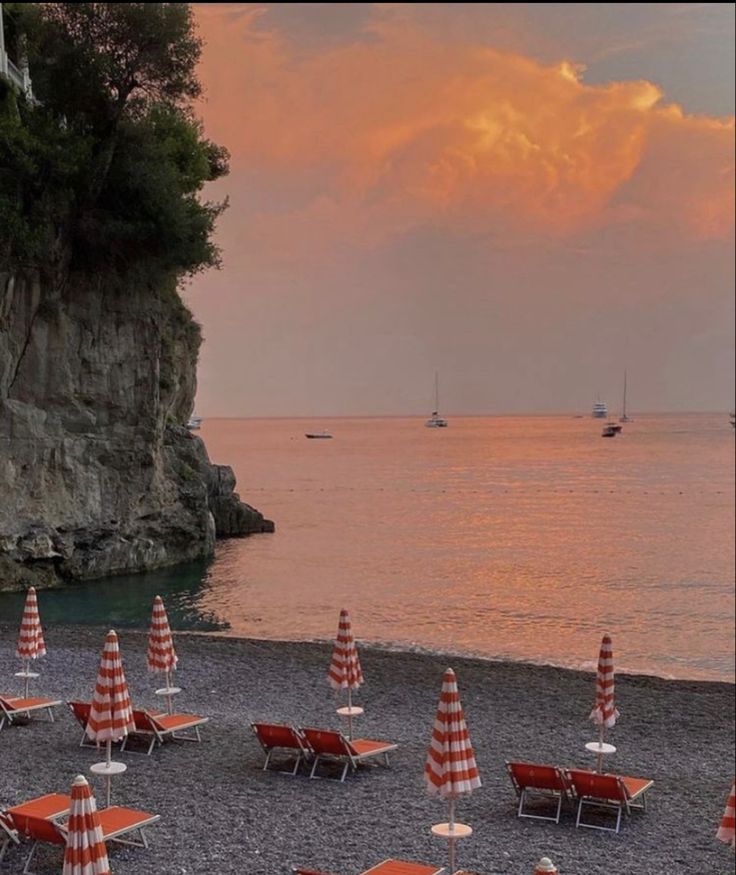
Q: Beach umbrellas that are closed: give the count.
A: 9